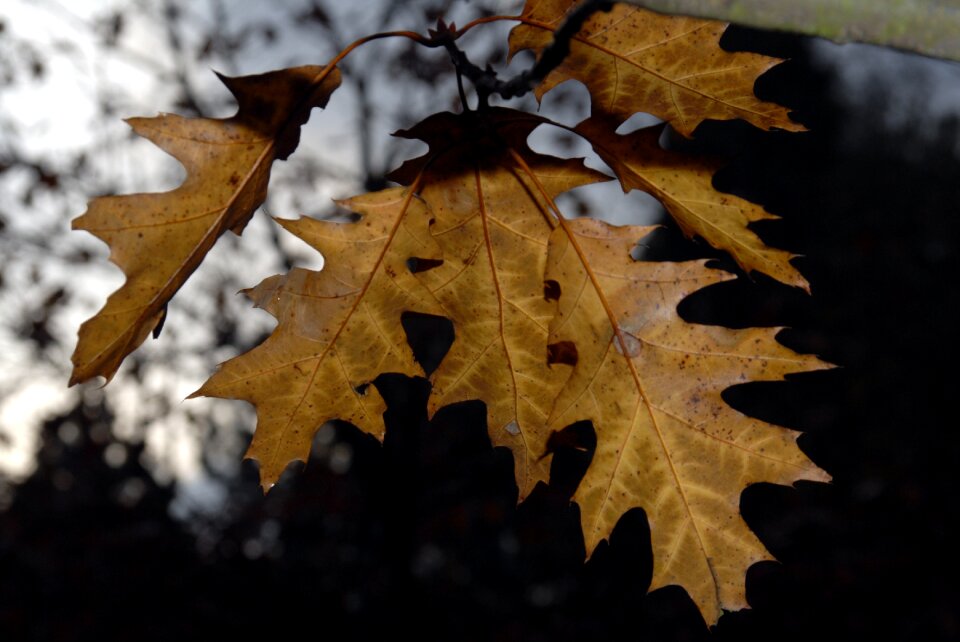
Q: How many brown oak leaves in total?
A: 6